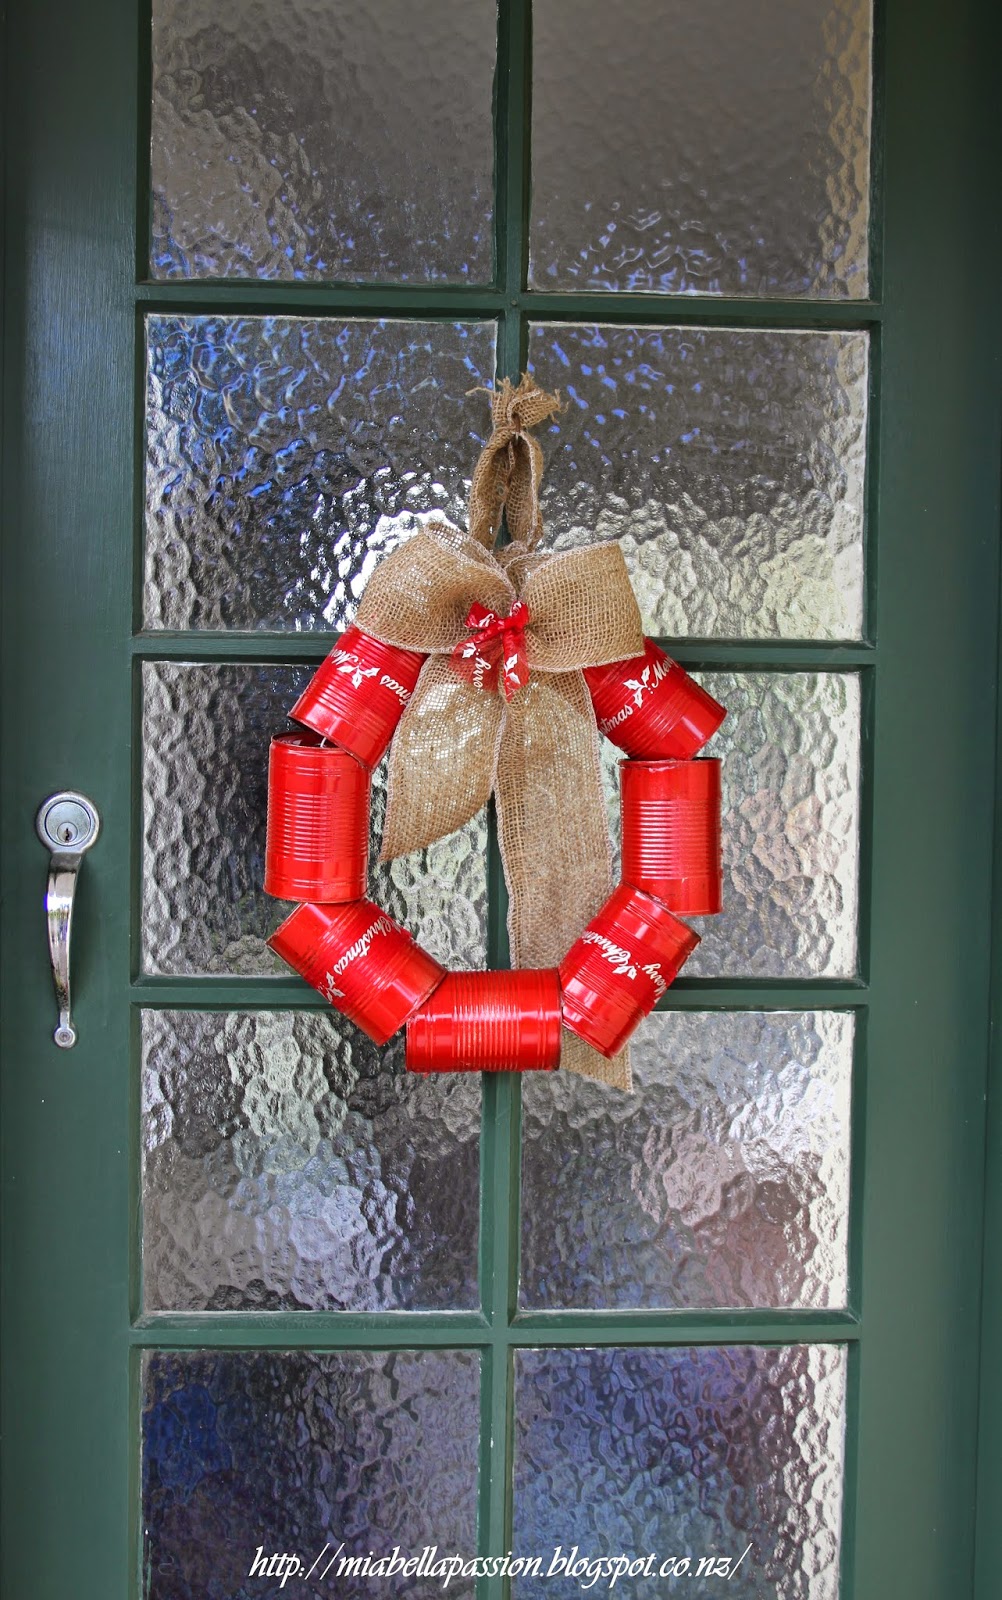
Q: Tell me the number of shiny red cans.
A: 7